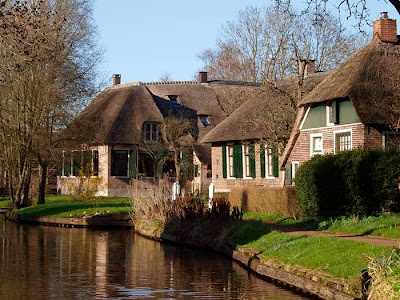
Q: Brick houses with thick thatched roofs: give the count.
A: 3